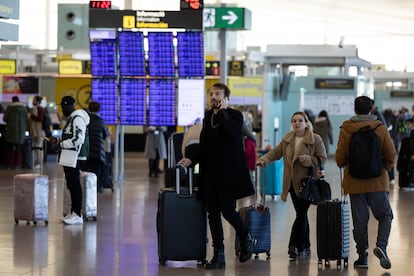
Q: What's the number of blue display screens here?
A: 7